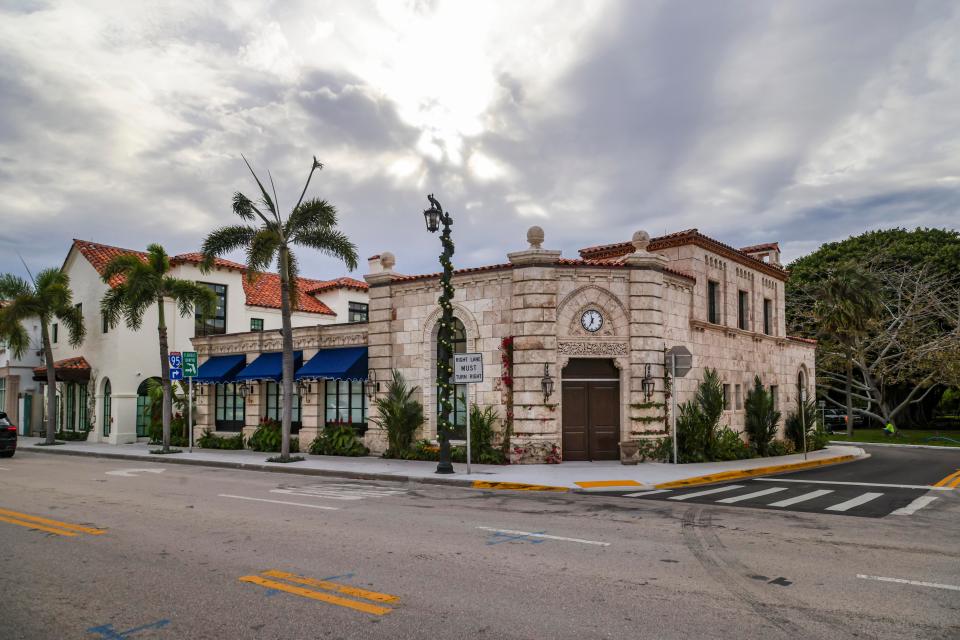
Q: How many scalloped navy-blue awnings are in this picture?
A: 3